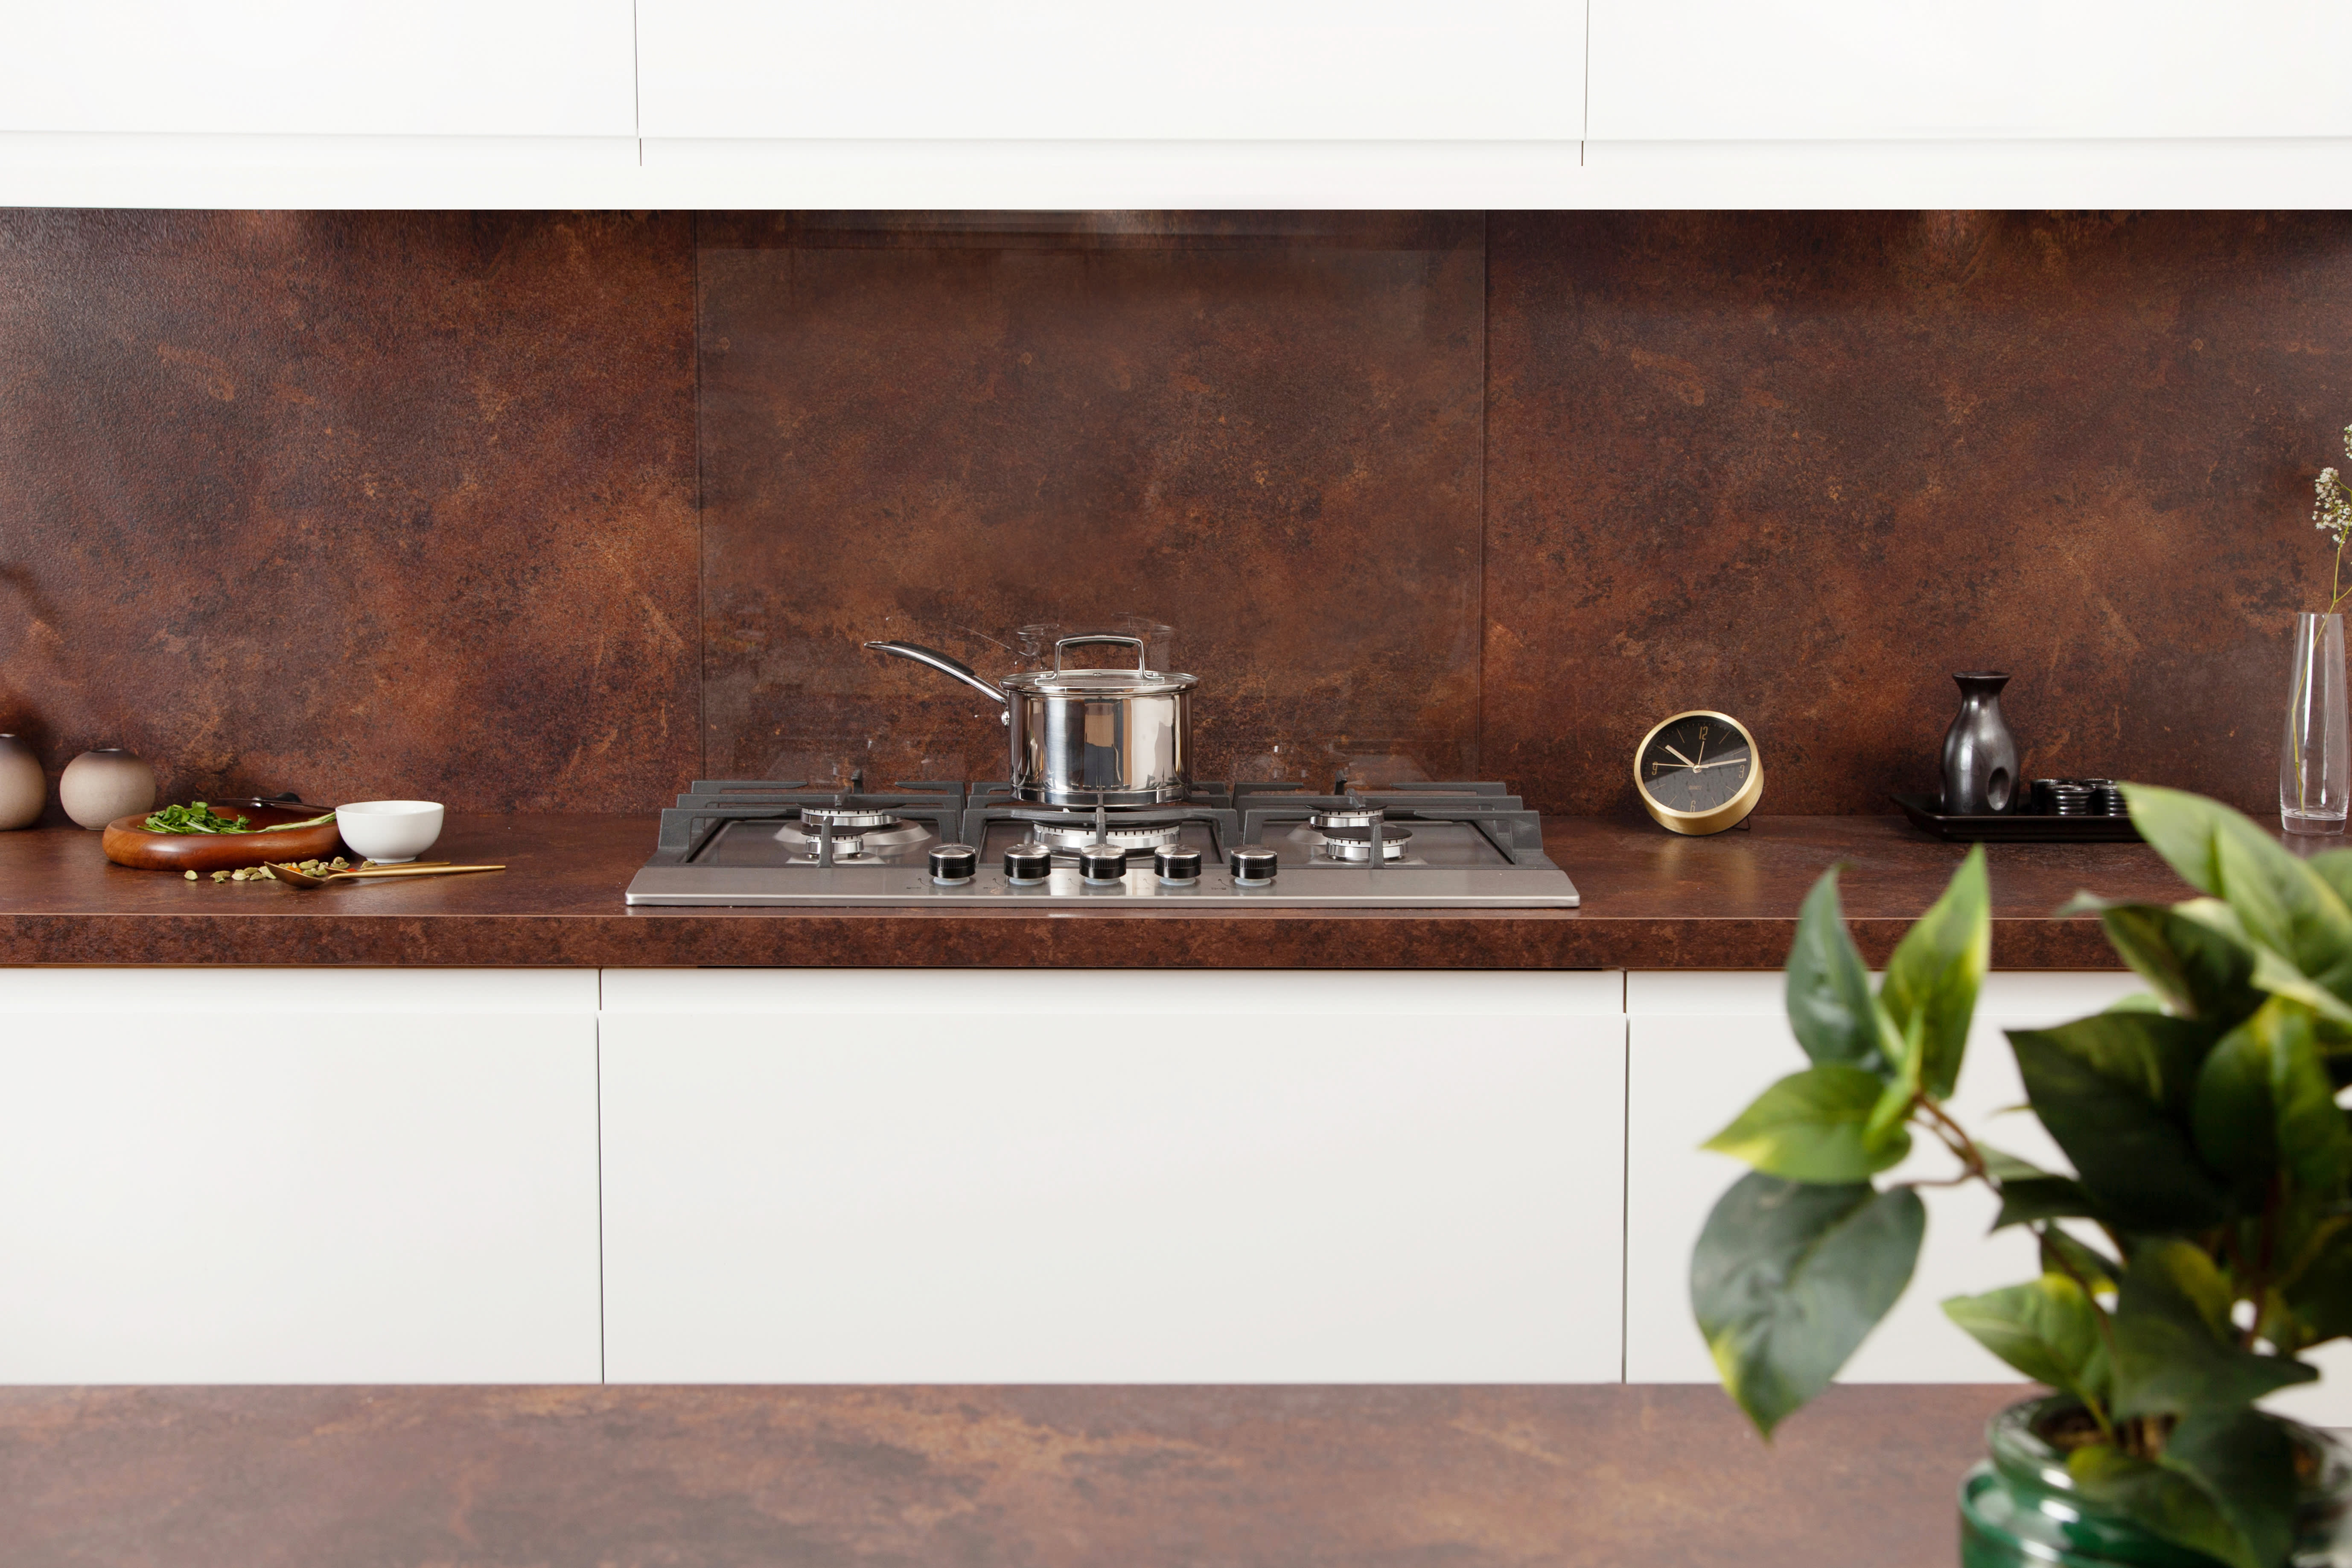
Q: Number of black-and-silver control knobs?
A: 5